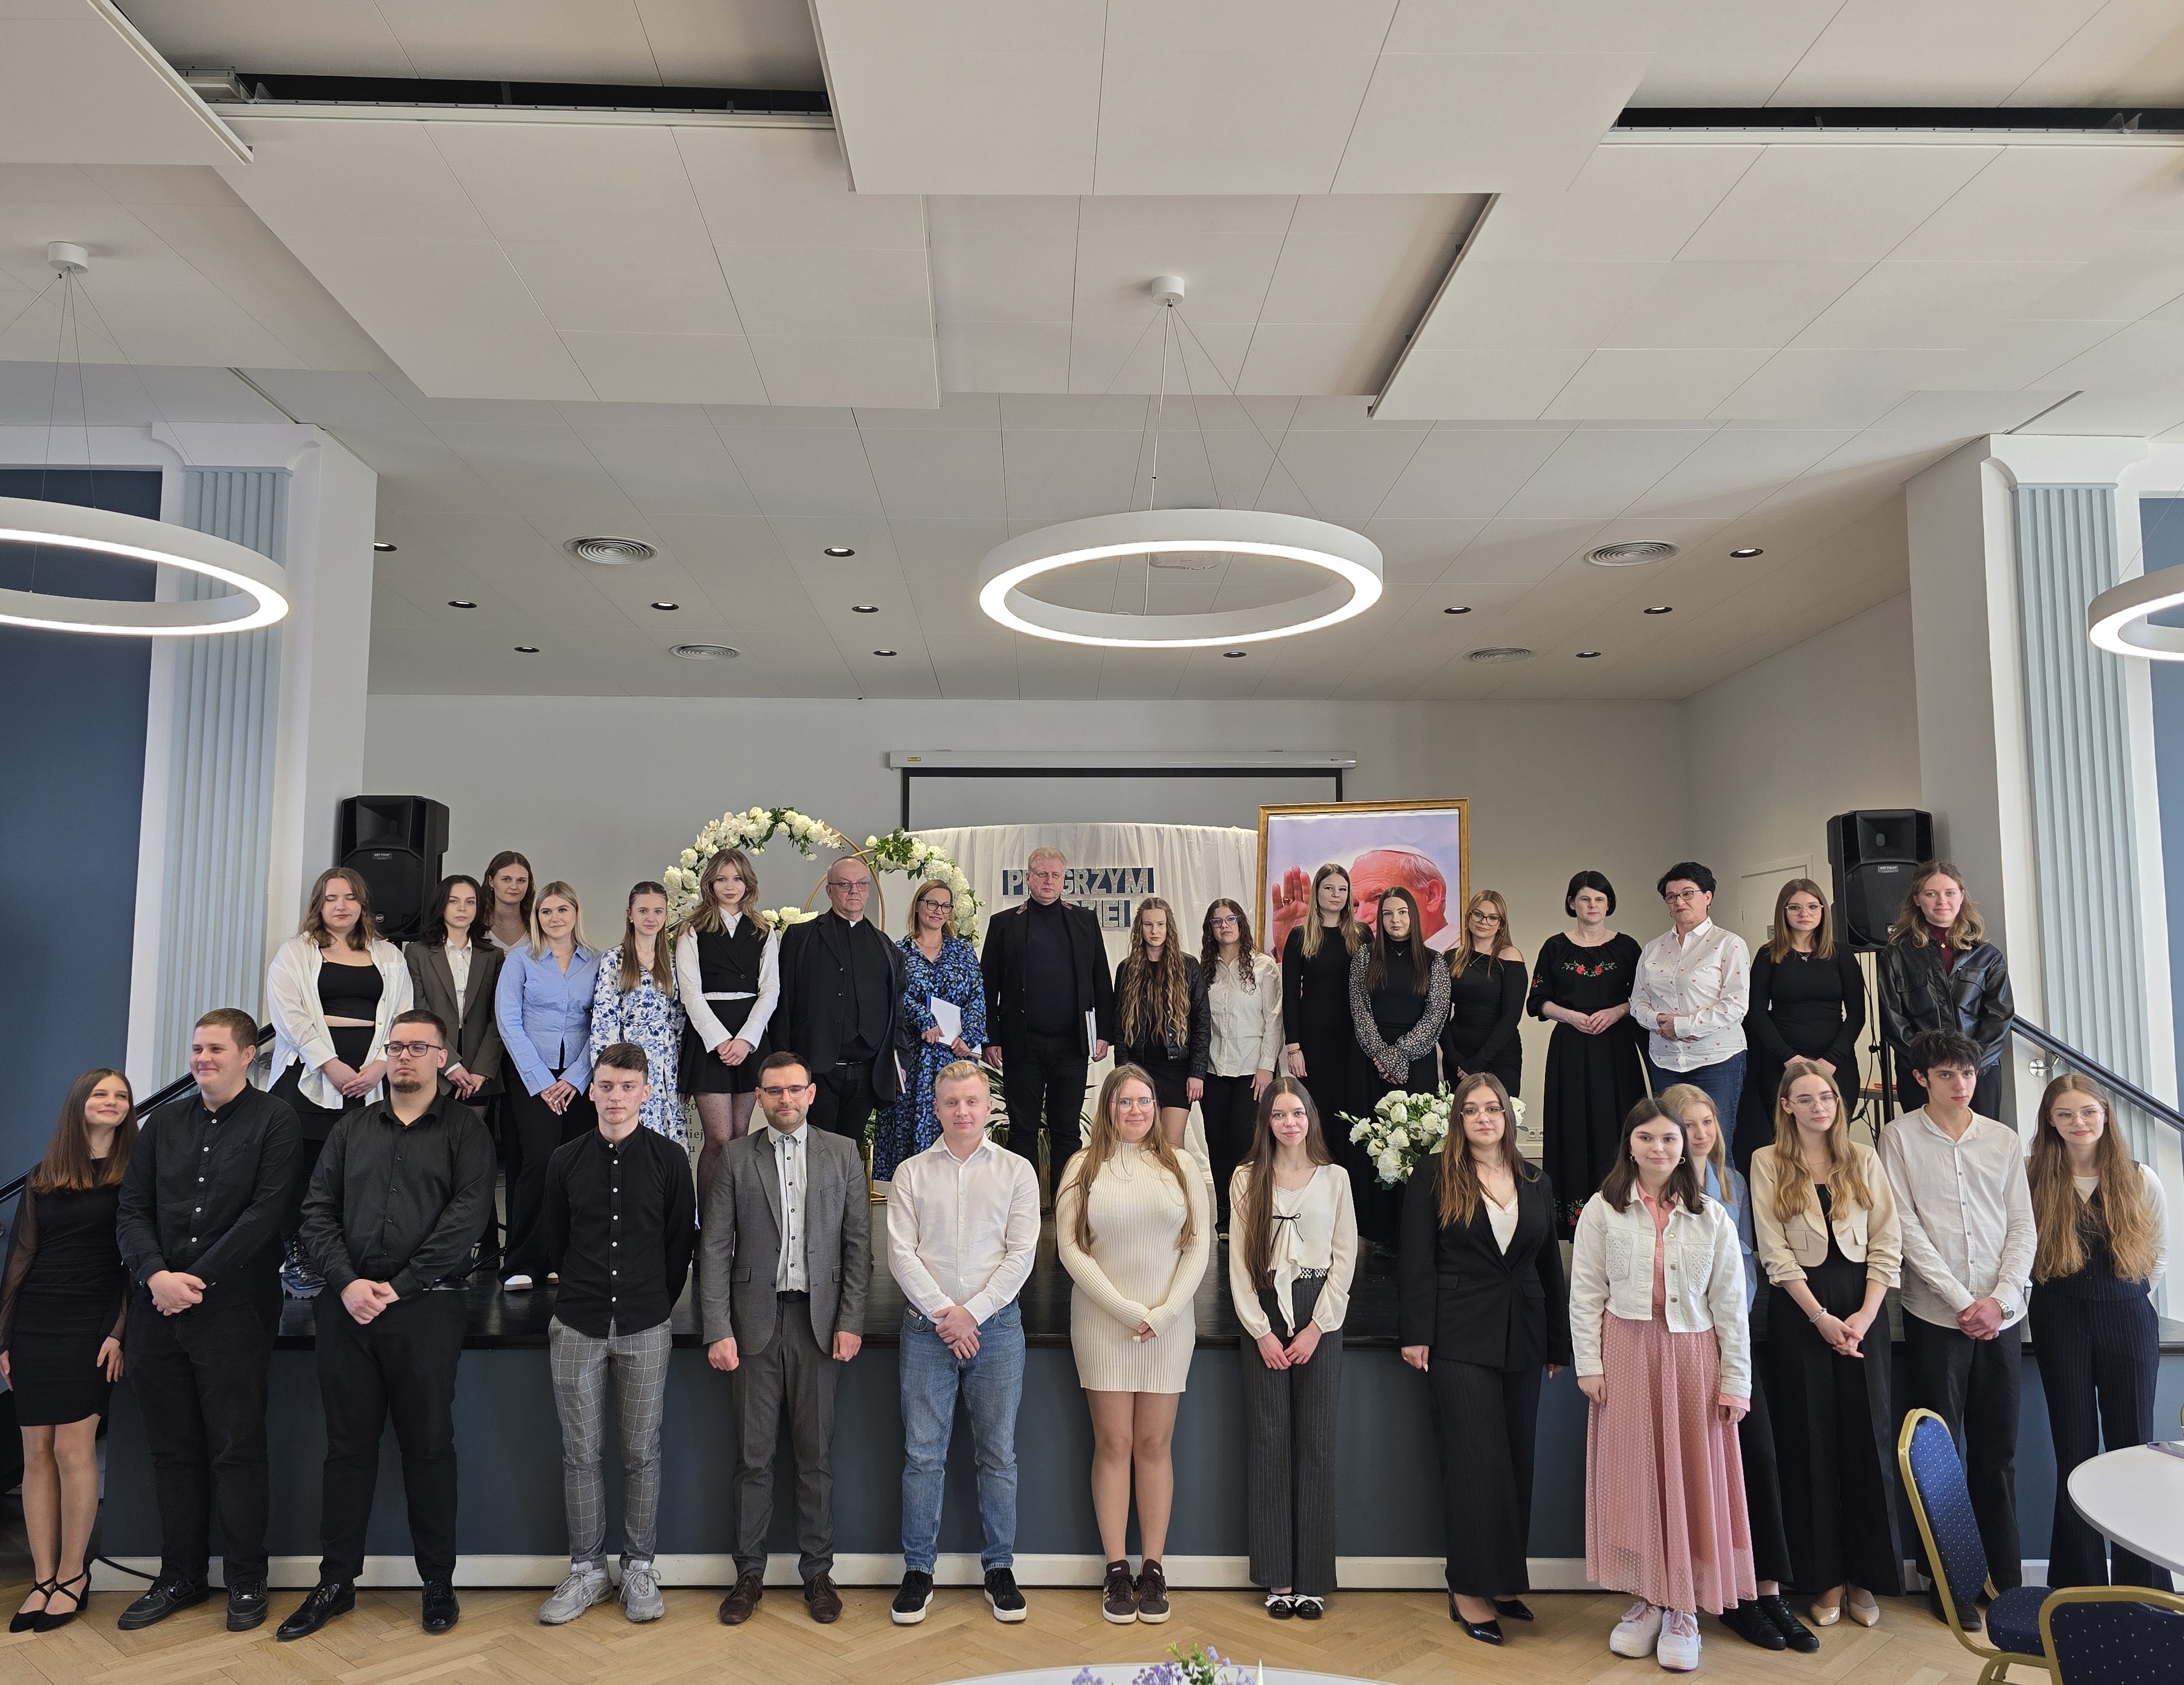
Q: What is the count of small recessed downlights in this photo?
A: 12